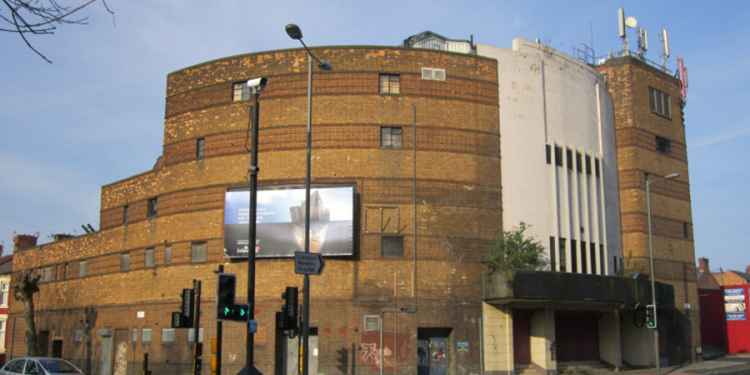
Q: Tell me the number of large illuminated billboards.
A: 1